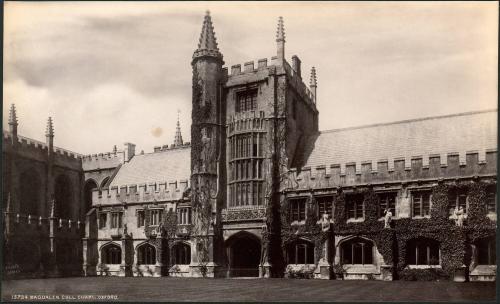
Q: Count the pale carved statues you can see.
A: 3